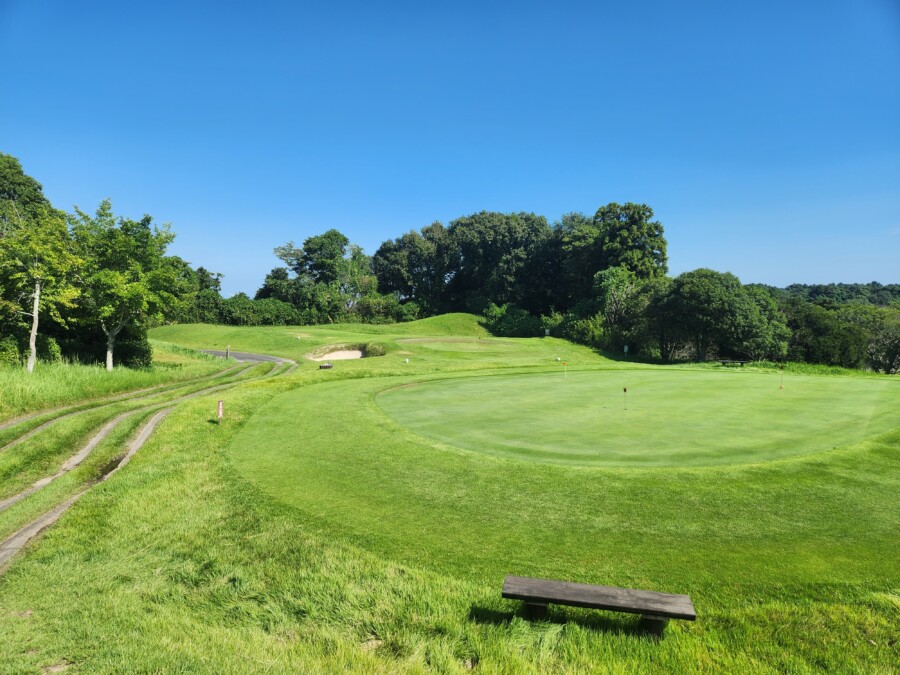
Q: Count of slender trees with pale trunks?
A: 2